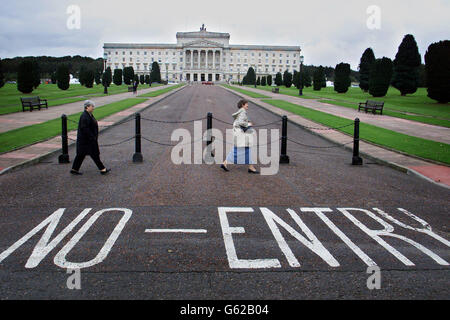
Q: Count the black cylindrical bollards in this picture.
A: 5